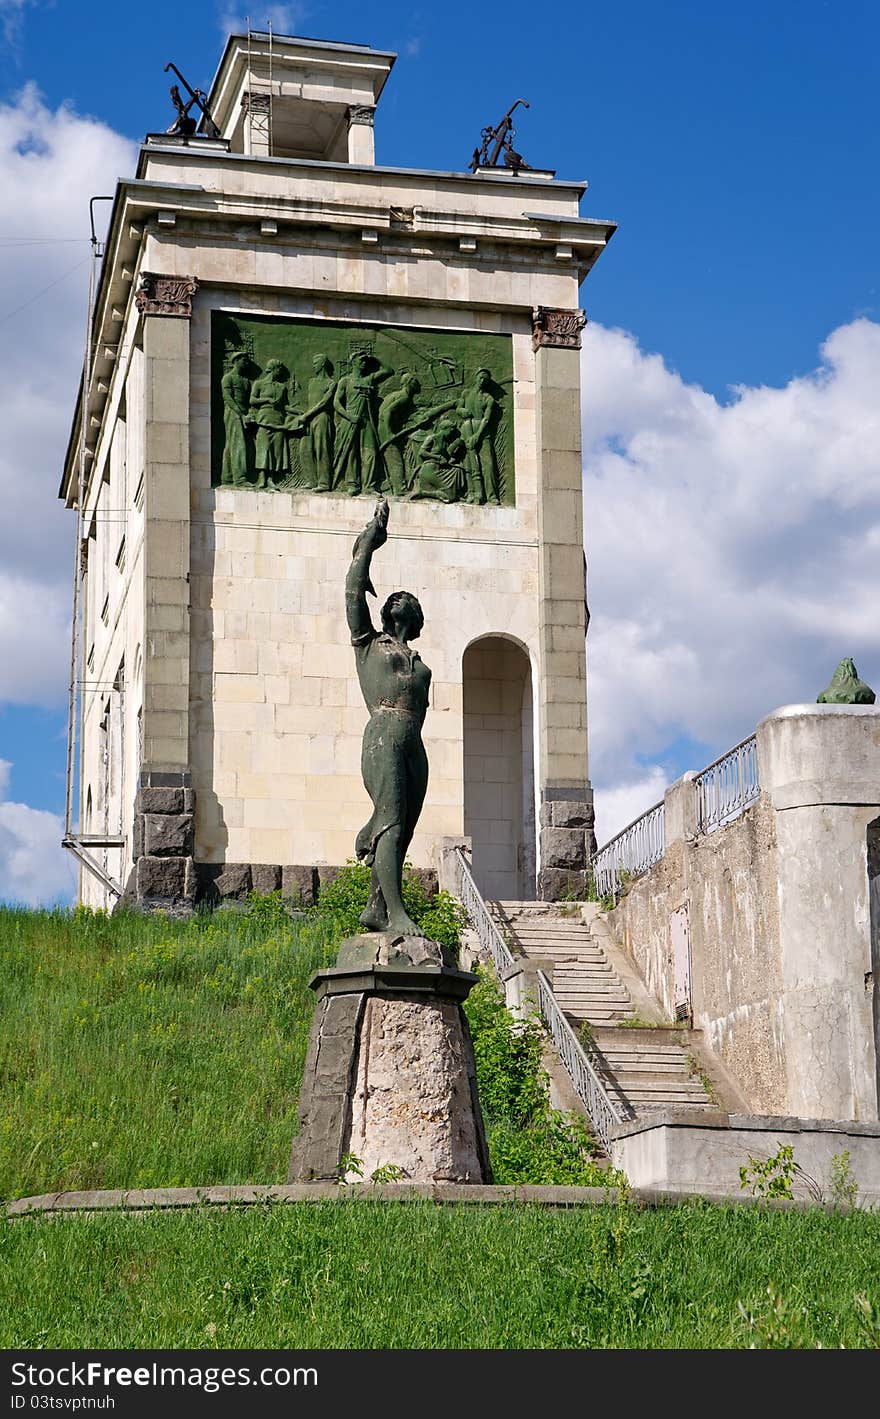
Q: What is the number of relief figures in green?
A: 7